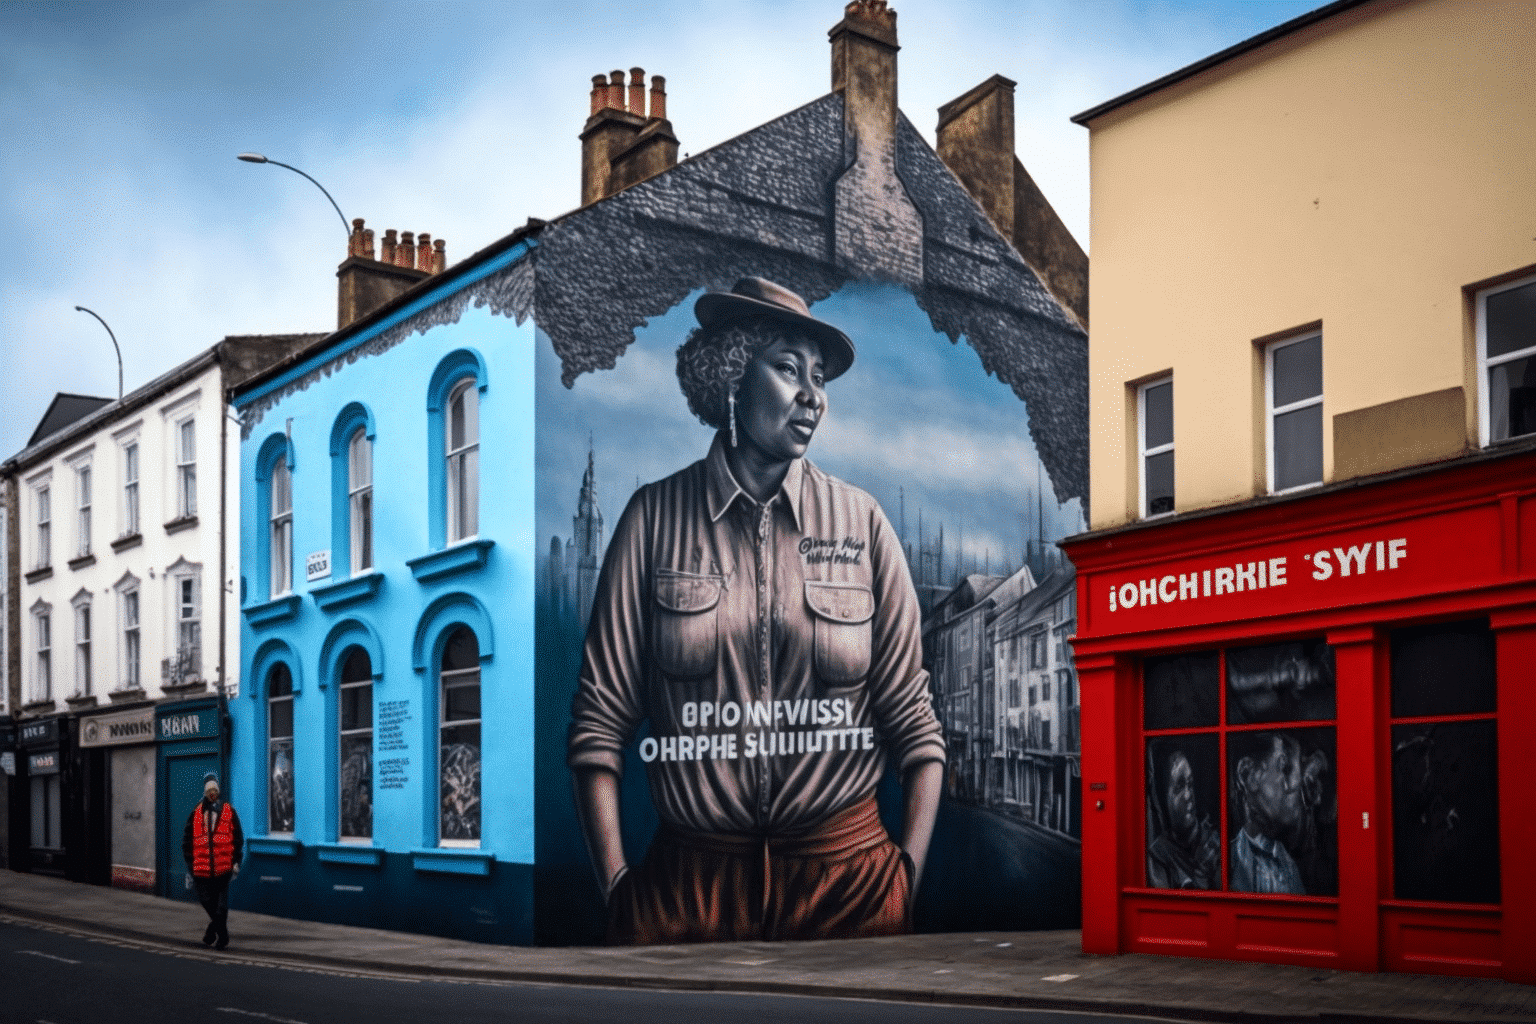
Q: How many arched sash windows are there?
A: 6